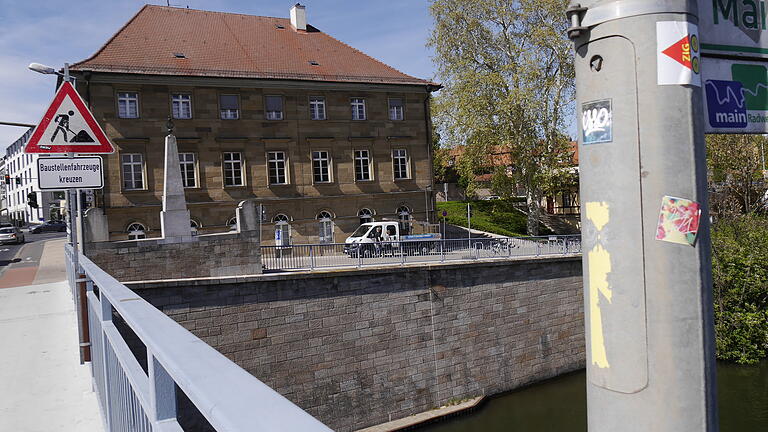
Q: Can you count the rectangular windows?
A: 14